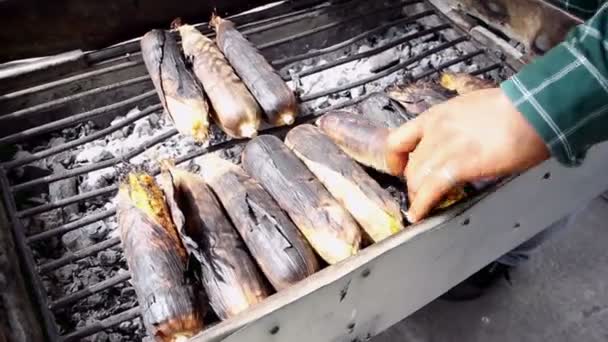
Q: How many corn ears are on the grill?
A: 12